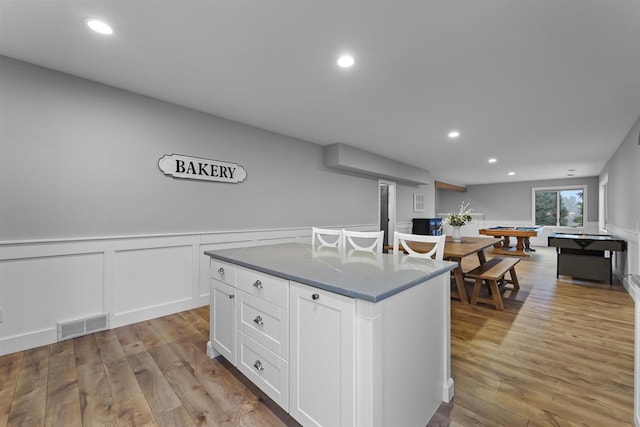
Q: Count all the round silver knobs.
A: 2